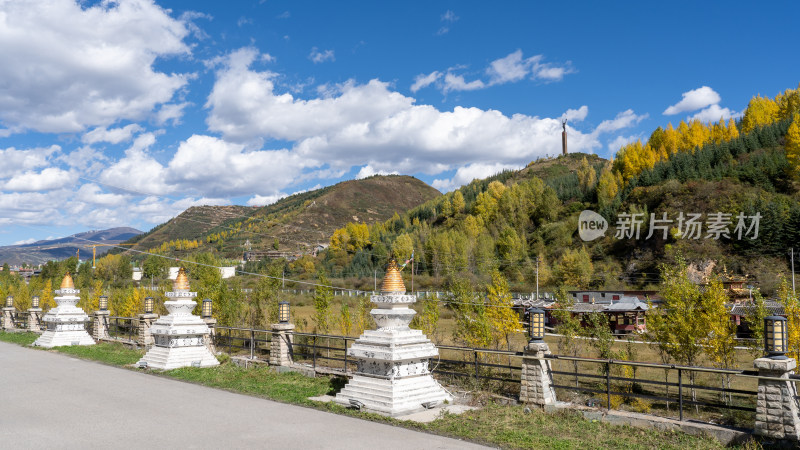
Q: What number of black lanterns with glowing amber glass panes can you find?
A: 8